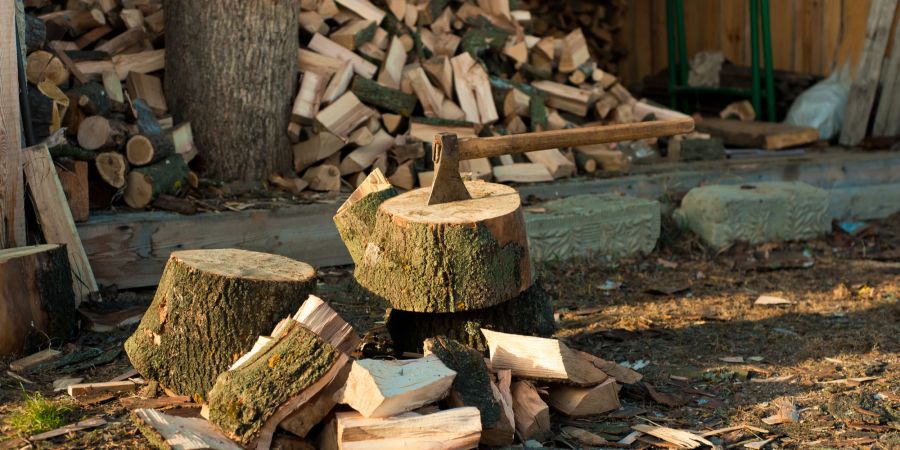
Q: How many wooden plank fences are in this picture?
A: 1